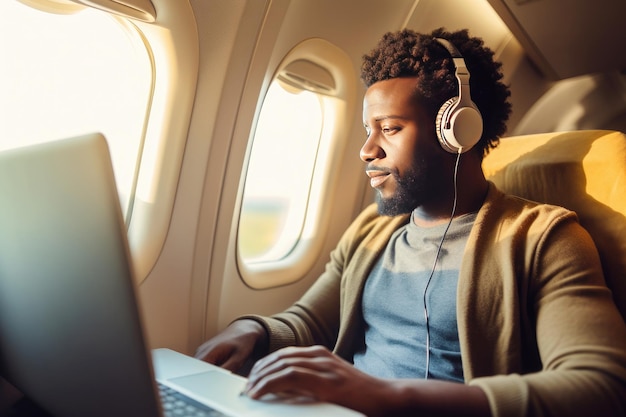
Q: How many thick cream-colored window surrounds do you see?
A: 2